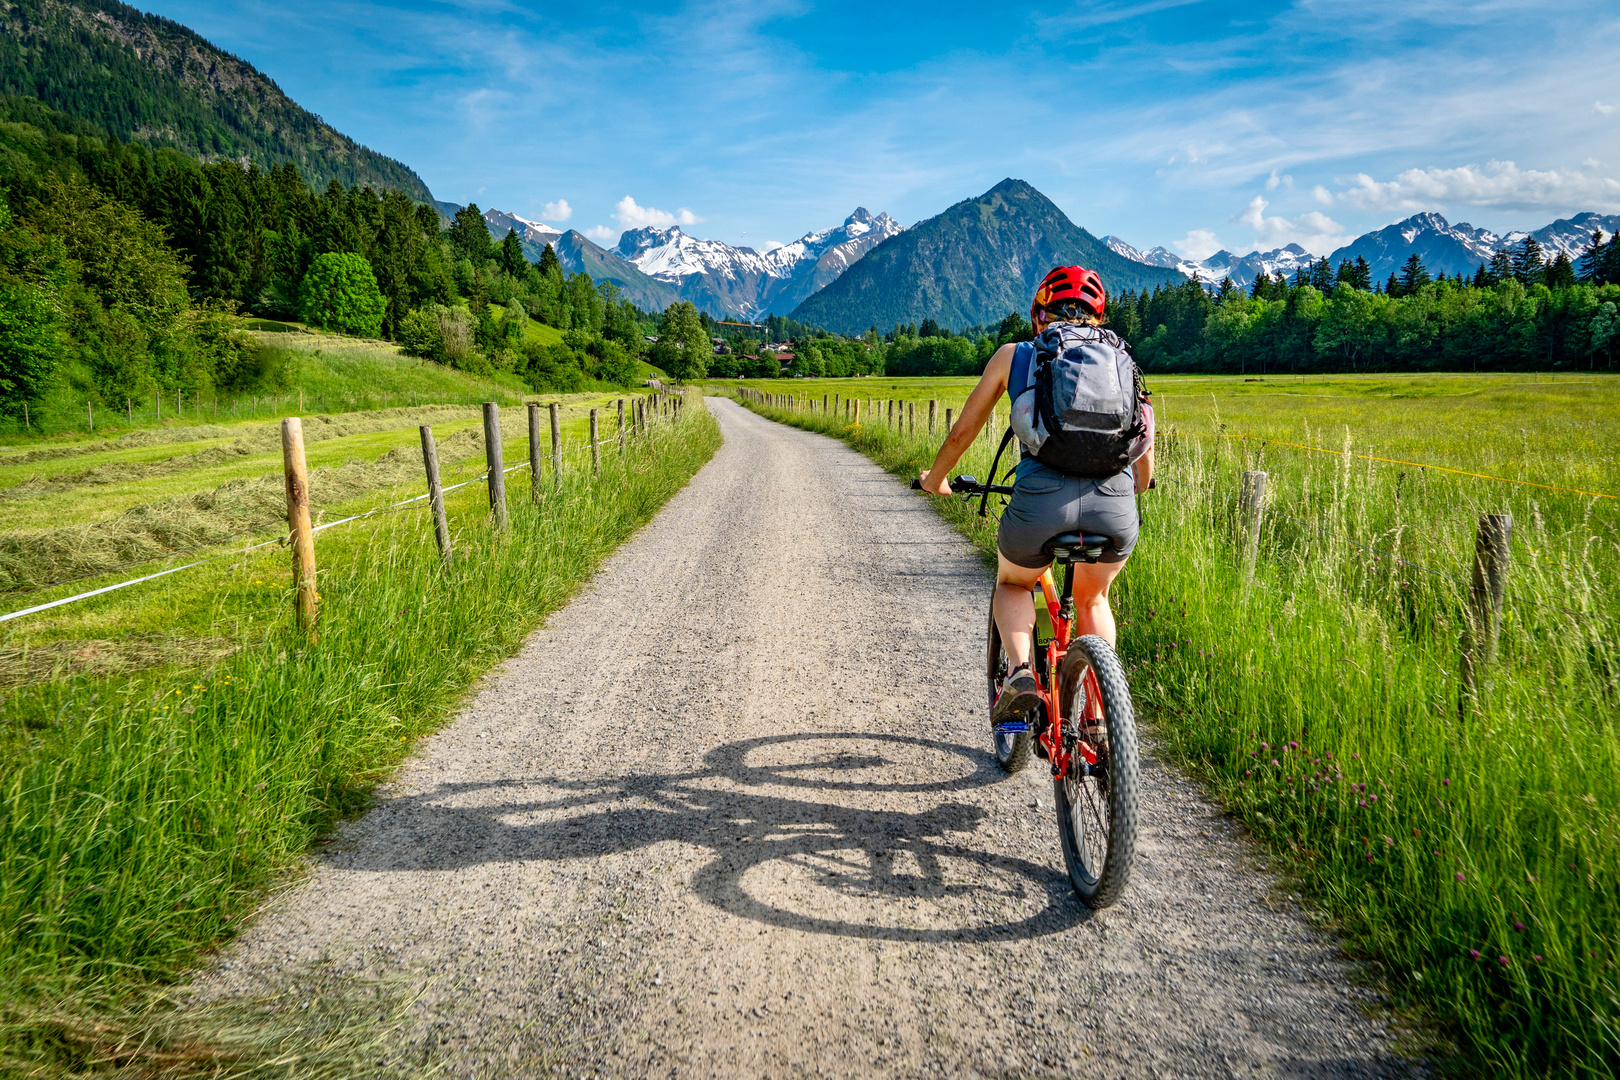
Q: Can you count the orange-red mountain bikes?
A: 1